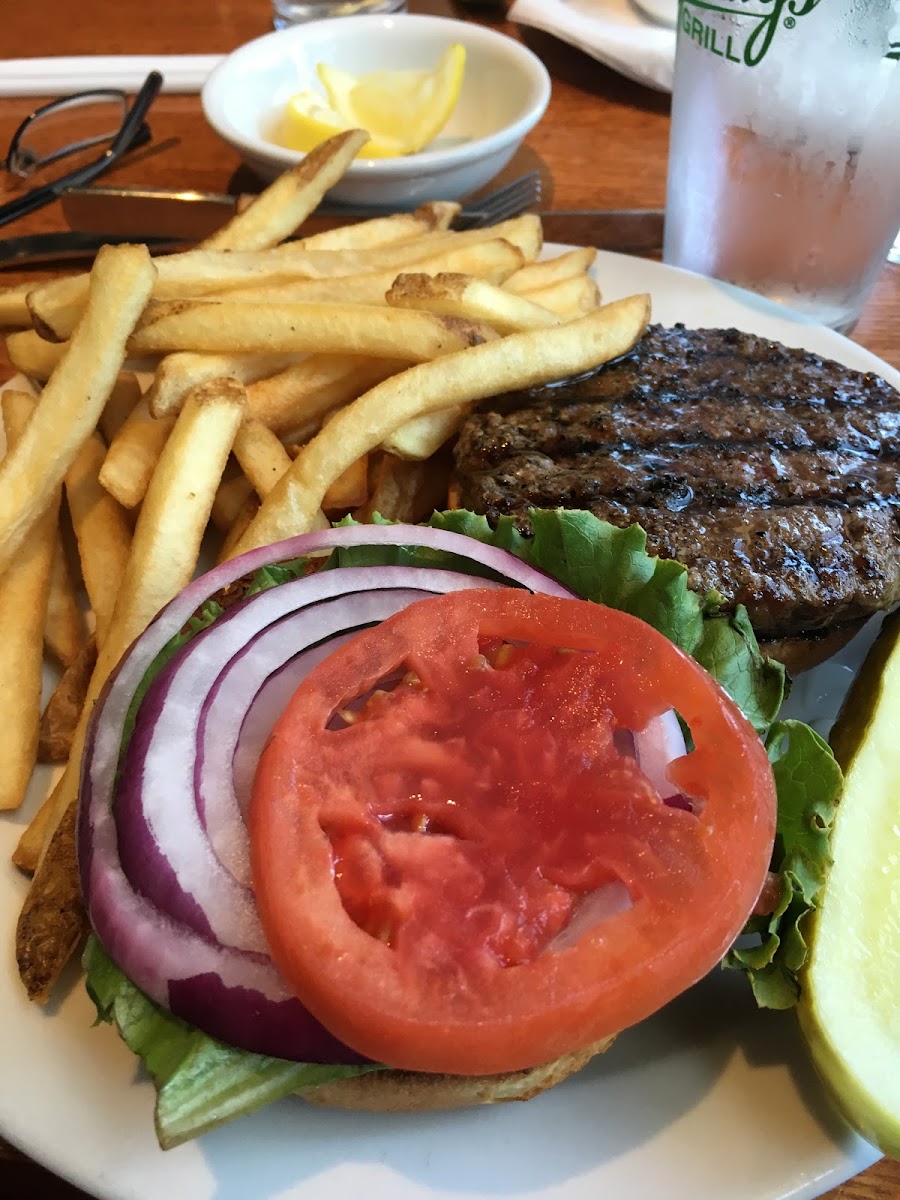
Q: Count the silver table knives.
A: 1